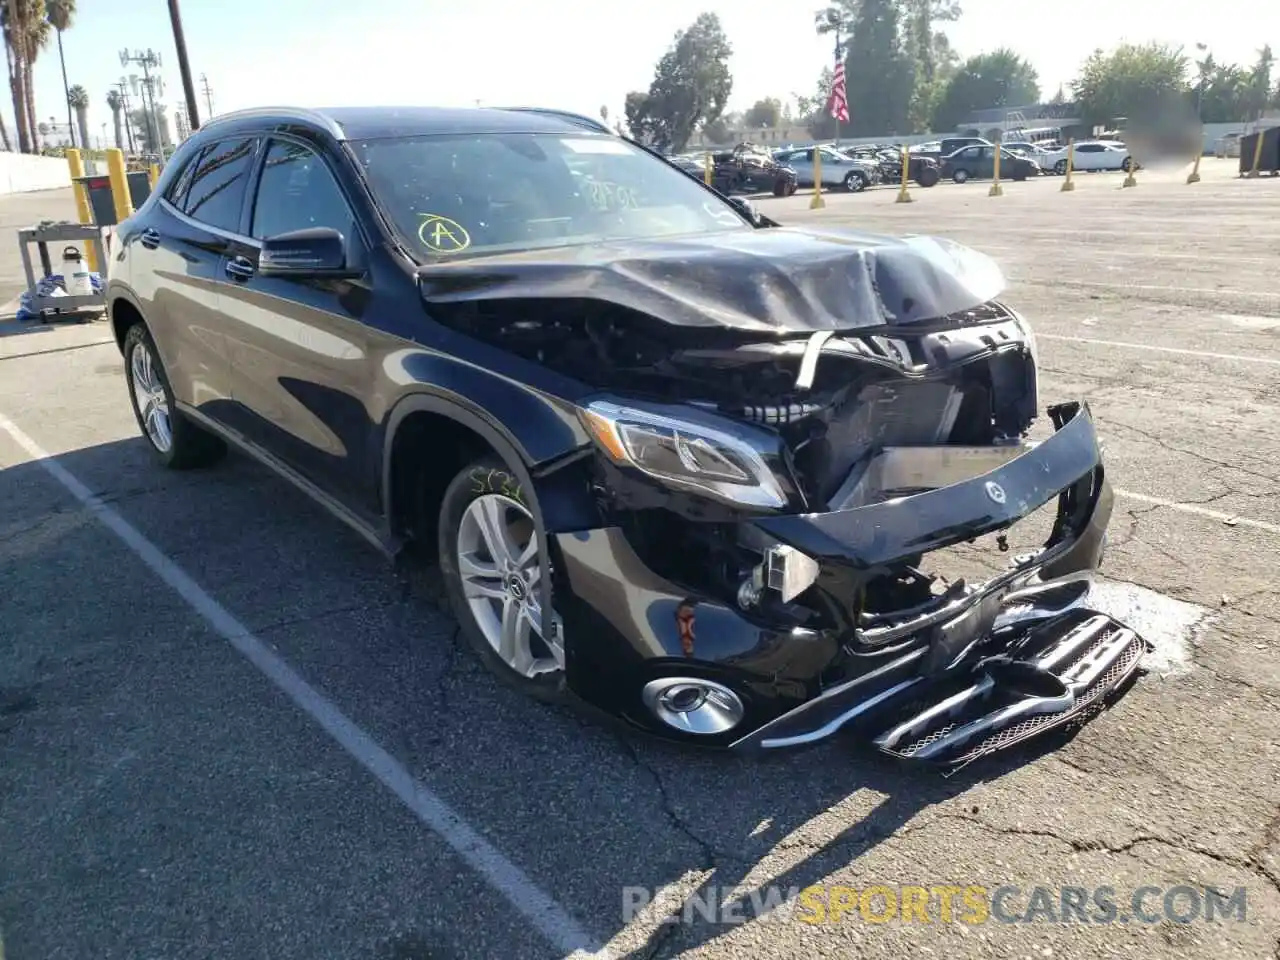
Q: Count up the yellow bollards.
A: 11